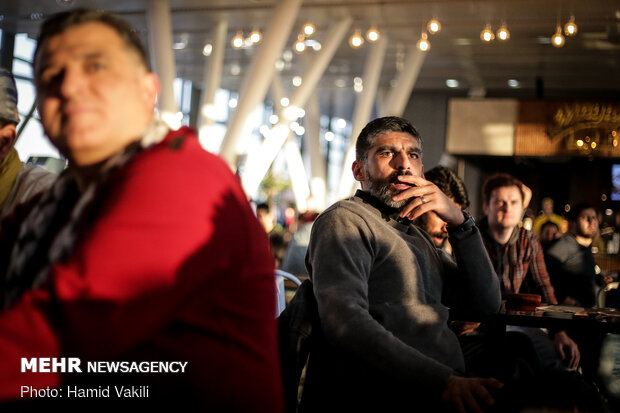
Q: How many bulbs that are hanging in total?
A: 12